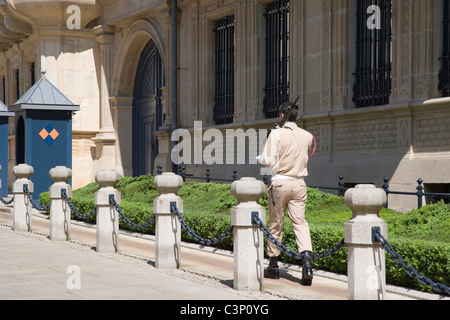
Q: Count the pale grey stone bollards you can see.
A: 6